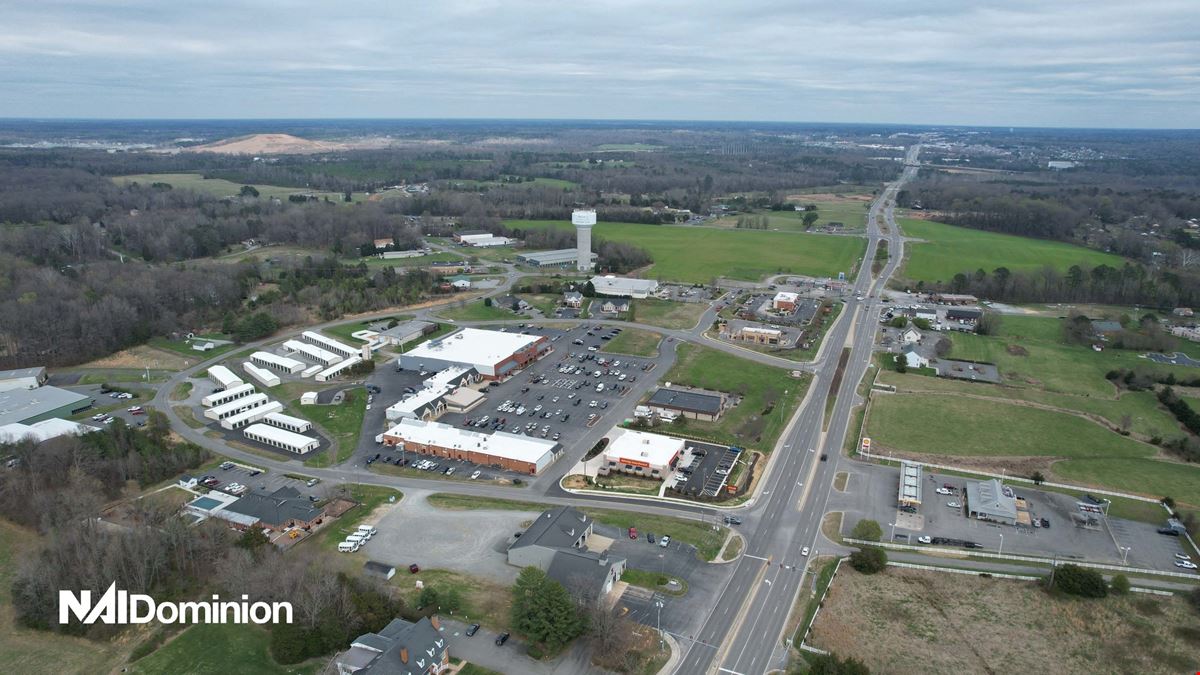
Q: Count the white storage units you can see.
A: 12